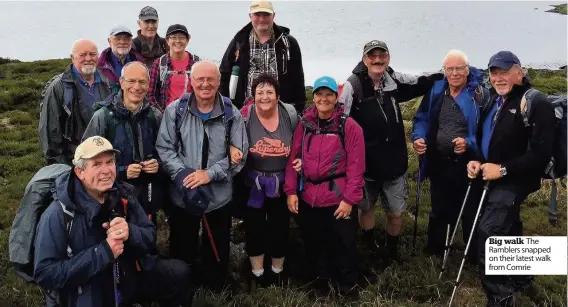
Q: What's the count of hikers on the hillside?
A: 13